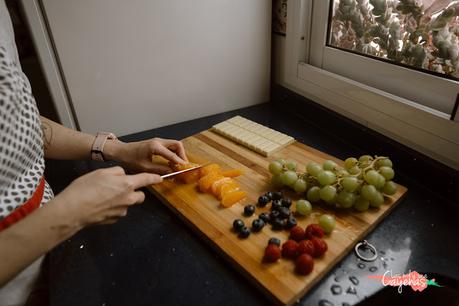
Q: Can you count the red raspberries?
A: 7